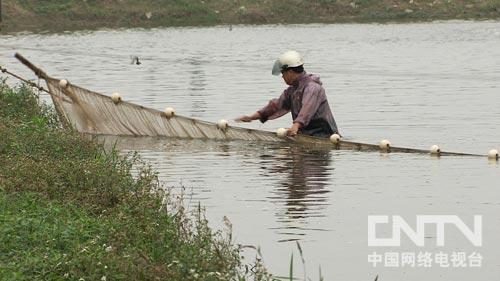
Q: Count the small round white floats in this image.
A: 9